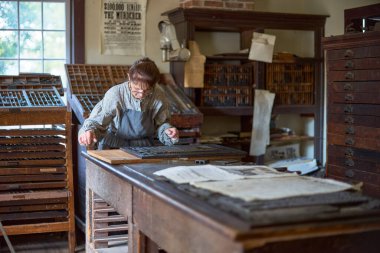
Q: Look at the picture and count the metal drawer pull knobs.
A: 12